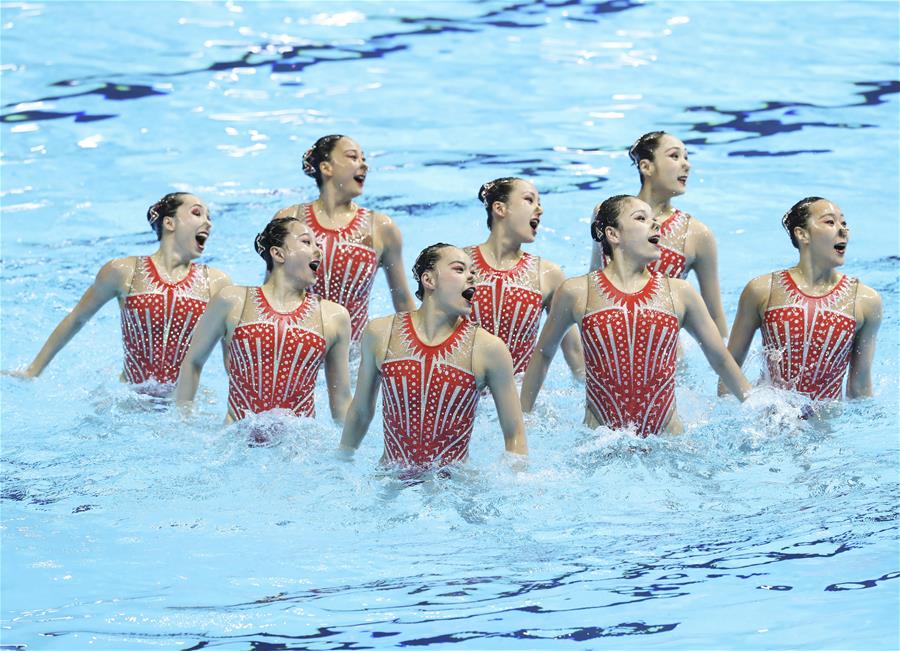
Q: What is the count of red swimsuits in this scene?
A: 8